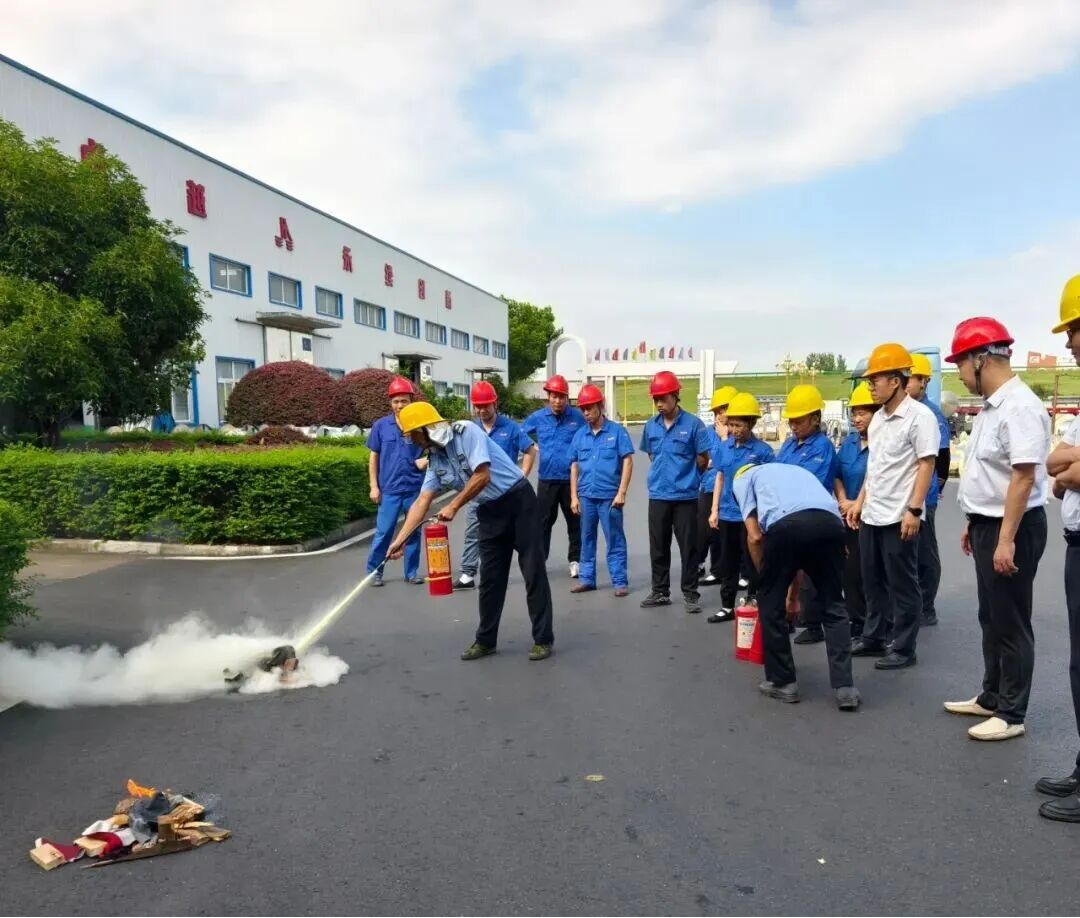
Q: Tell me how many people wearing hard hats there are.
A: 15